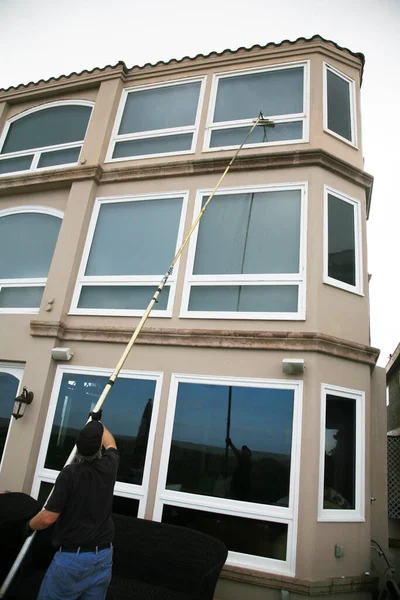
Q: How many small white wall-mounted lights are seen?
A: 2